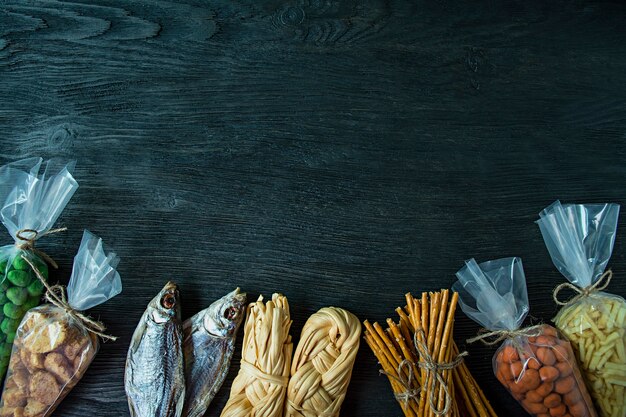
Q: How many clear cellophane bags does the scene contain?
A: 4